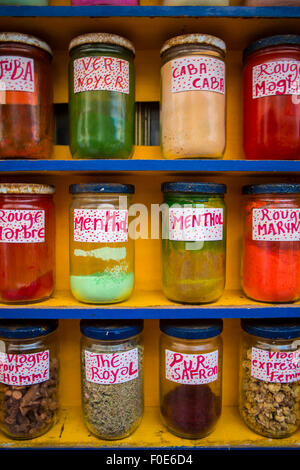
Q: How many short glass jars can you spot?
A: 12